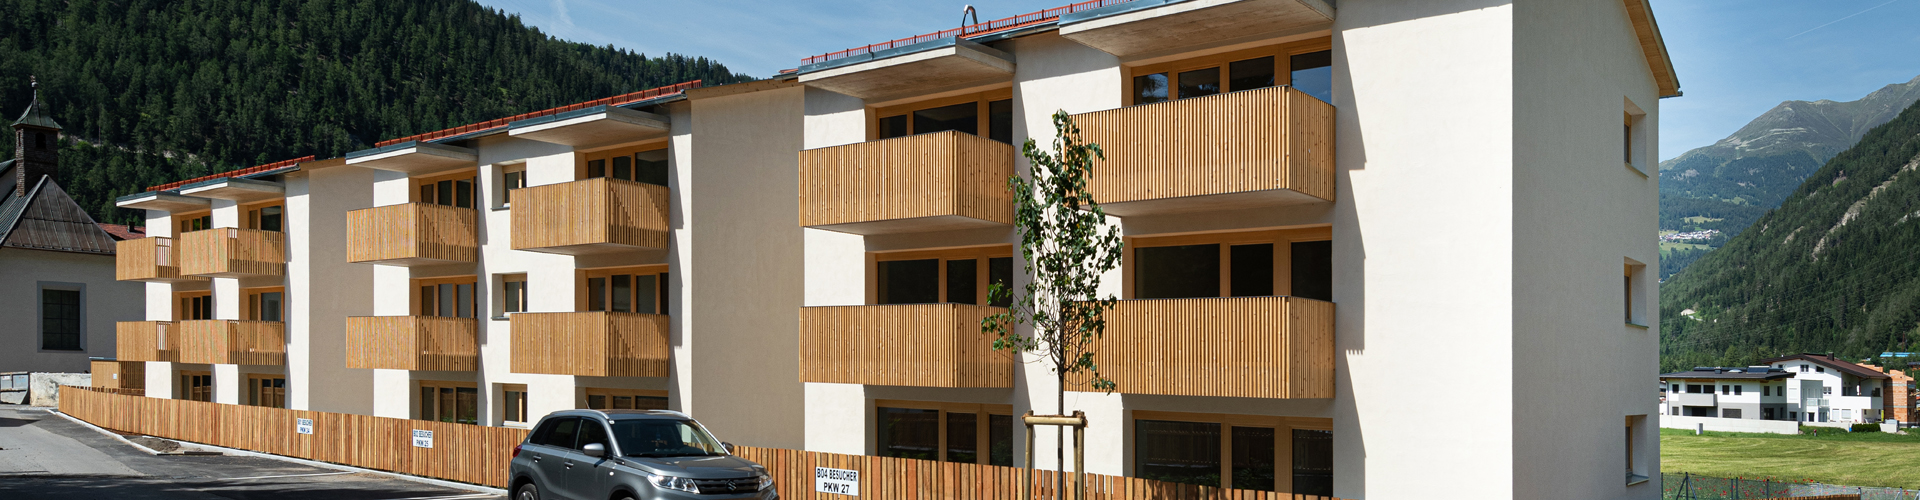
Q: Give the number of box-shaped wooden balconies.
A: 12